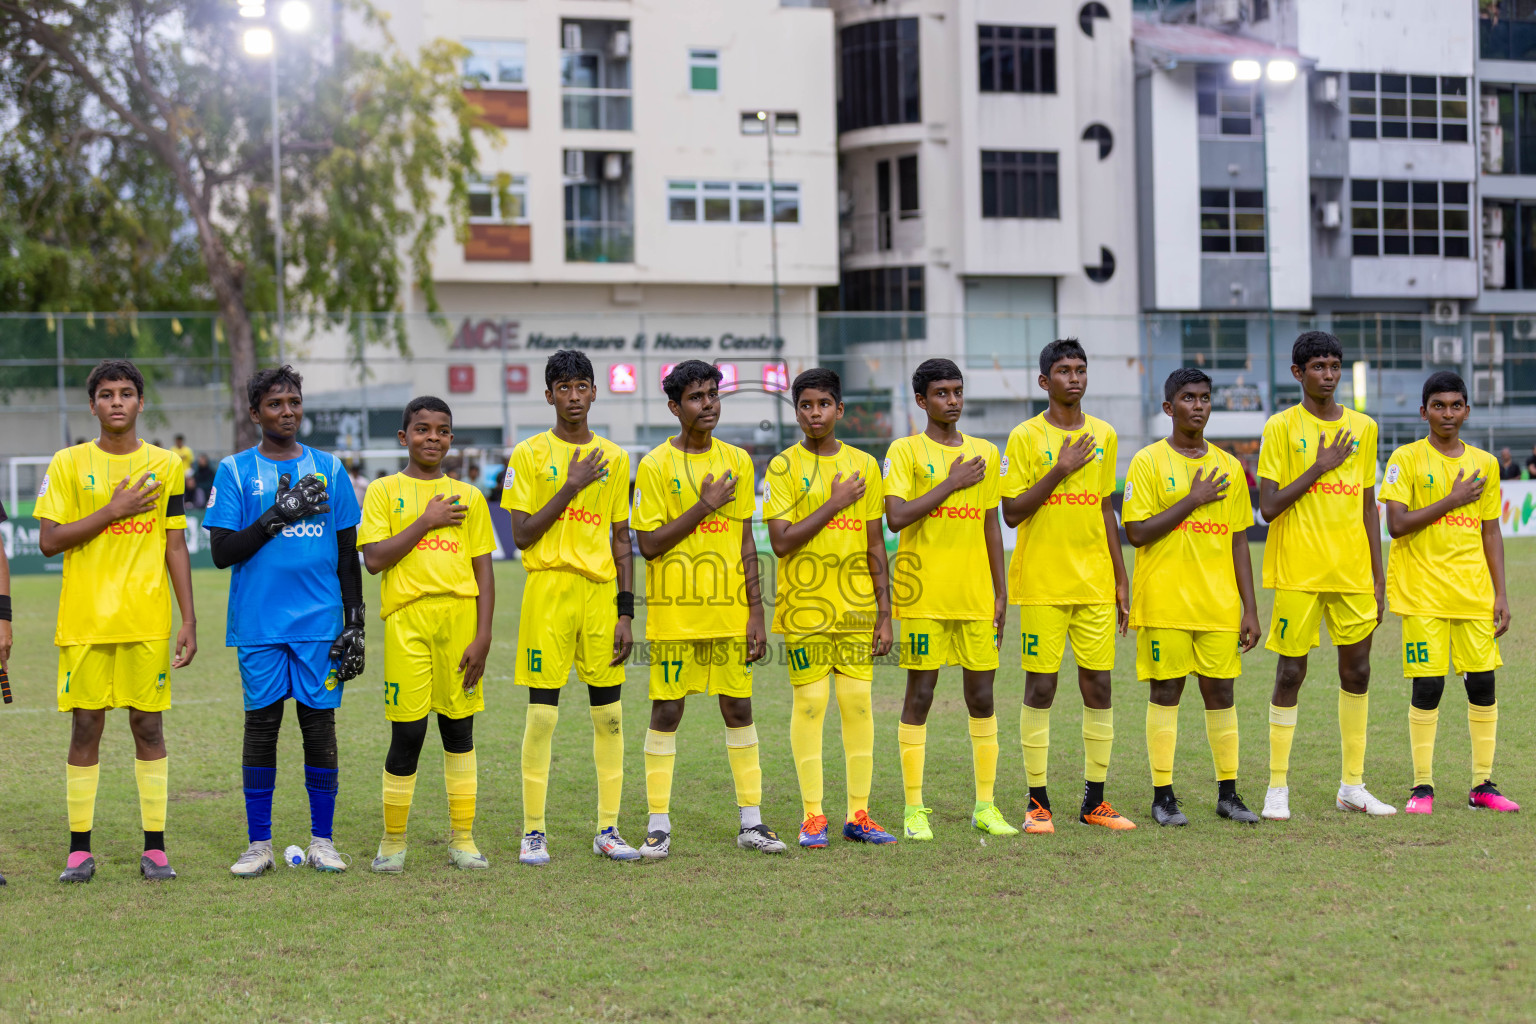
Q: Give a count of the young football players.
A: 11